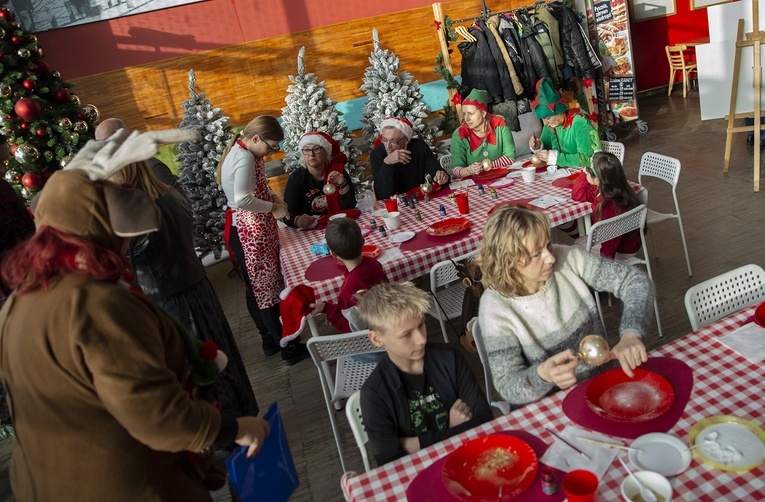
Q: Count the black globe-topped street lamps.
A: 0